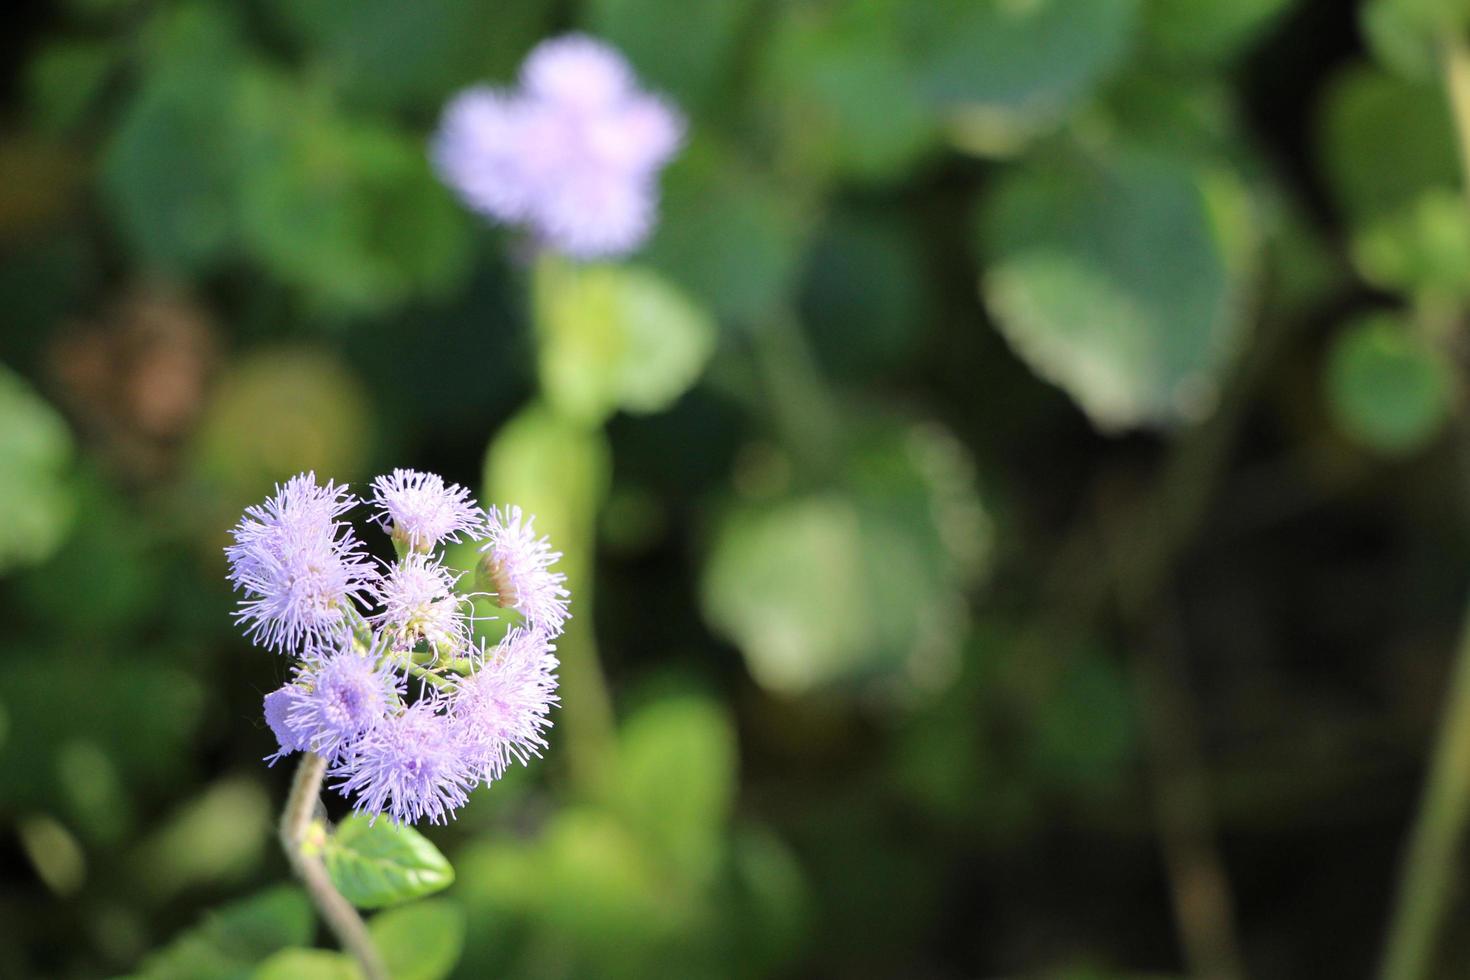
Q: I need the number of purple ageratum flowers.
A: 2